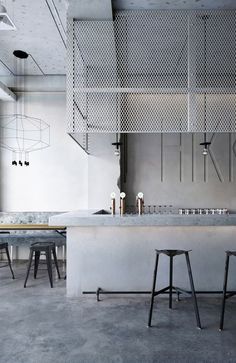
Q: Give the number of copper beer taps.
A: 3